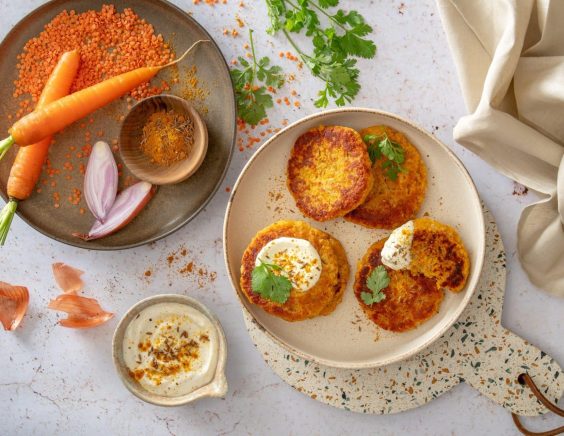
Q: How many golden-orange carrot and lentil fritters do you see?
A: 6